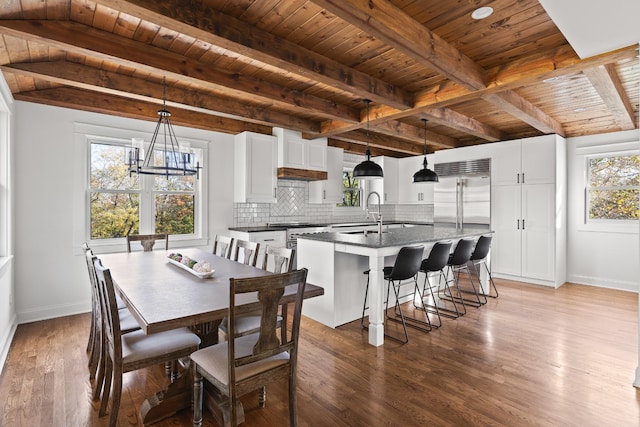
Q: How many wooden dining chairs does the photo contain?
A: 8